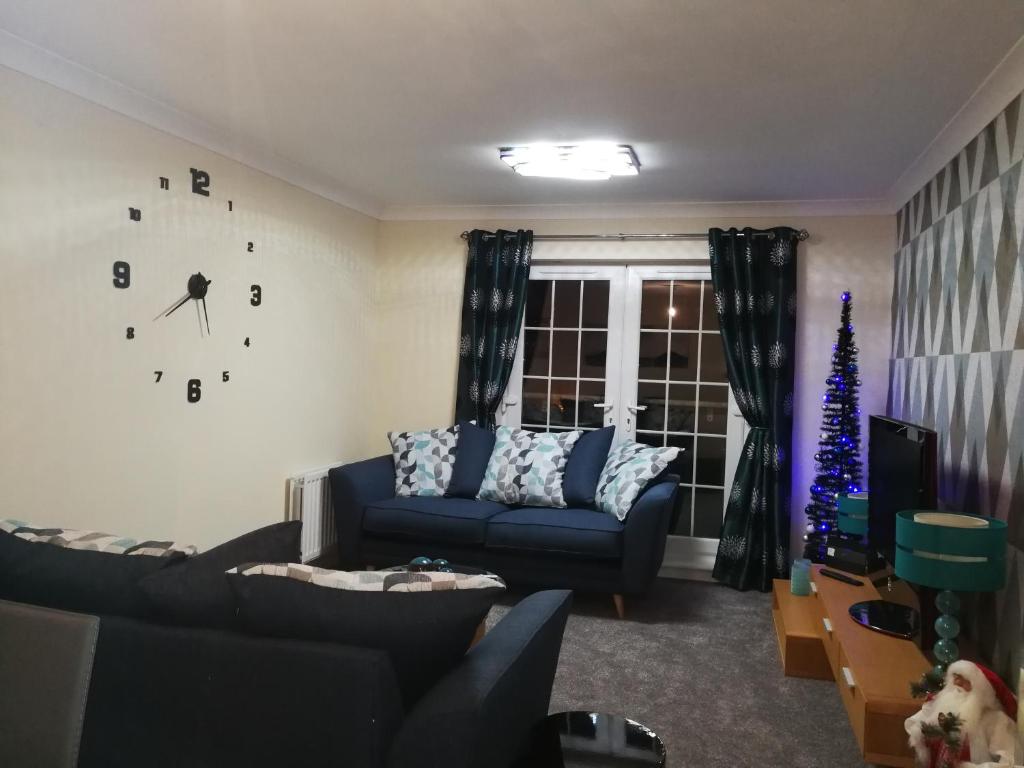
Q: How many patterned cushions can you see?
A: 5